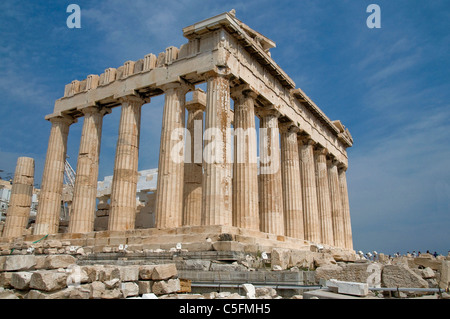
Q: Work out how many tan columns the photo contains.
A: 14